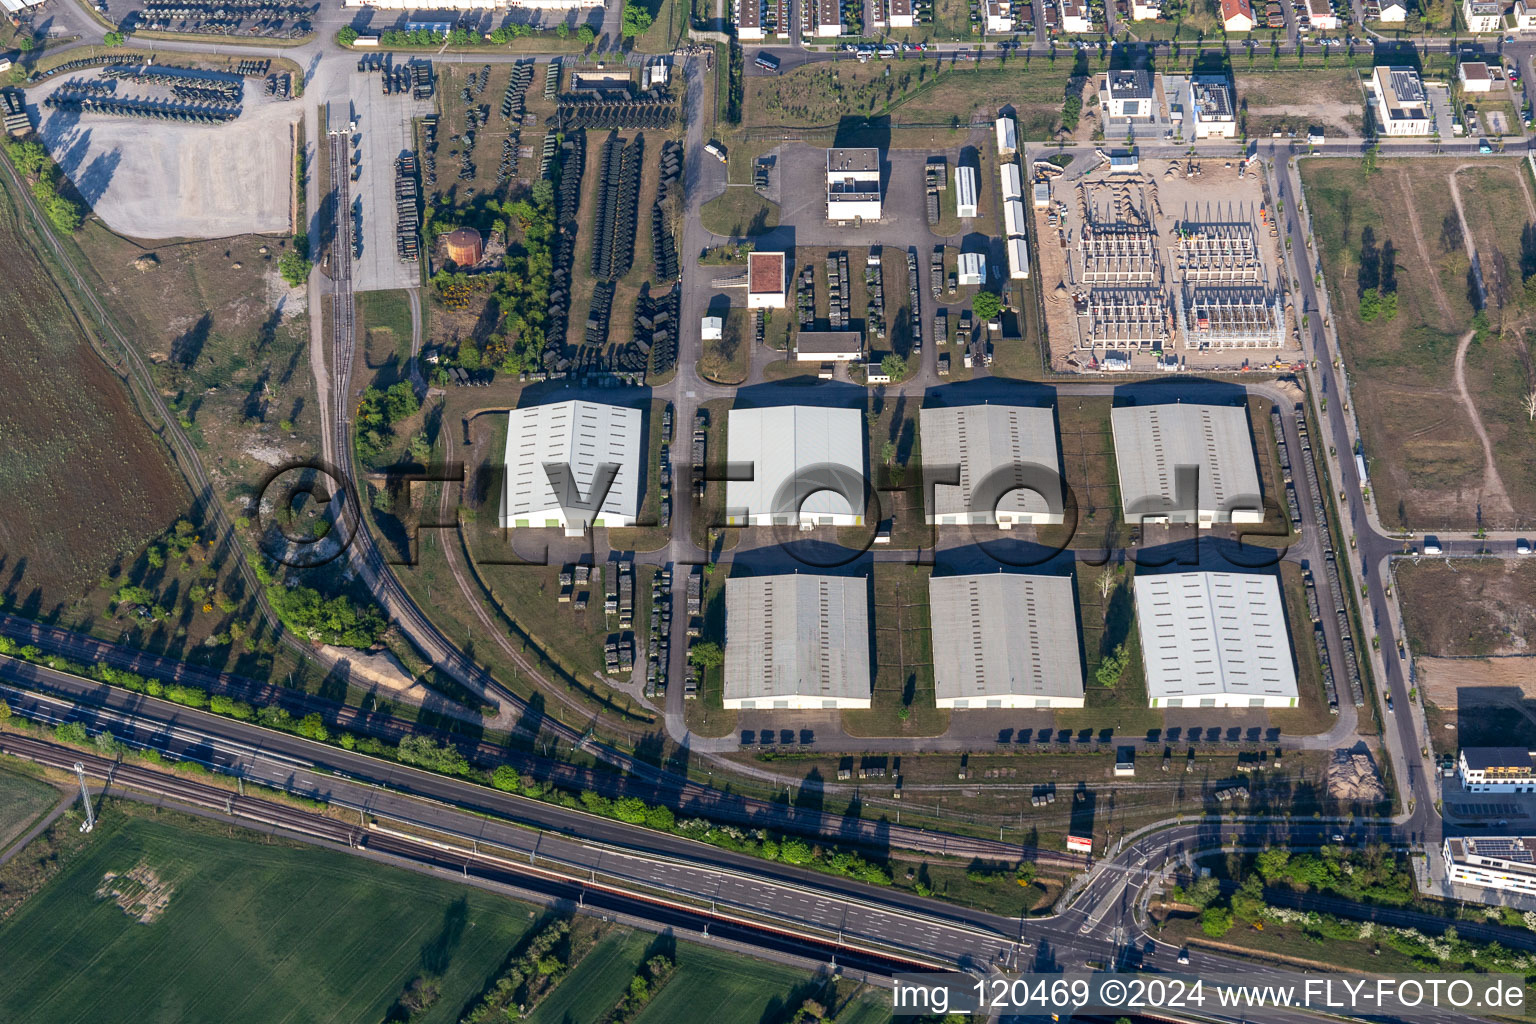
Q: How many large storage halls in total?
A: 7